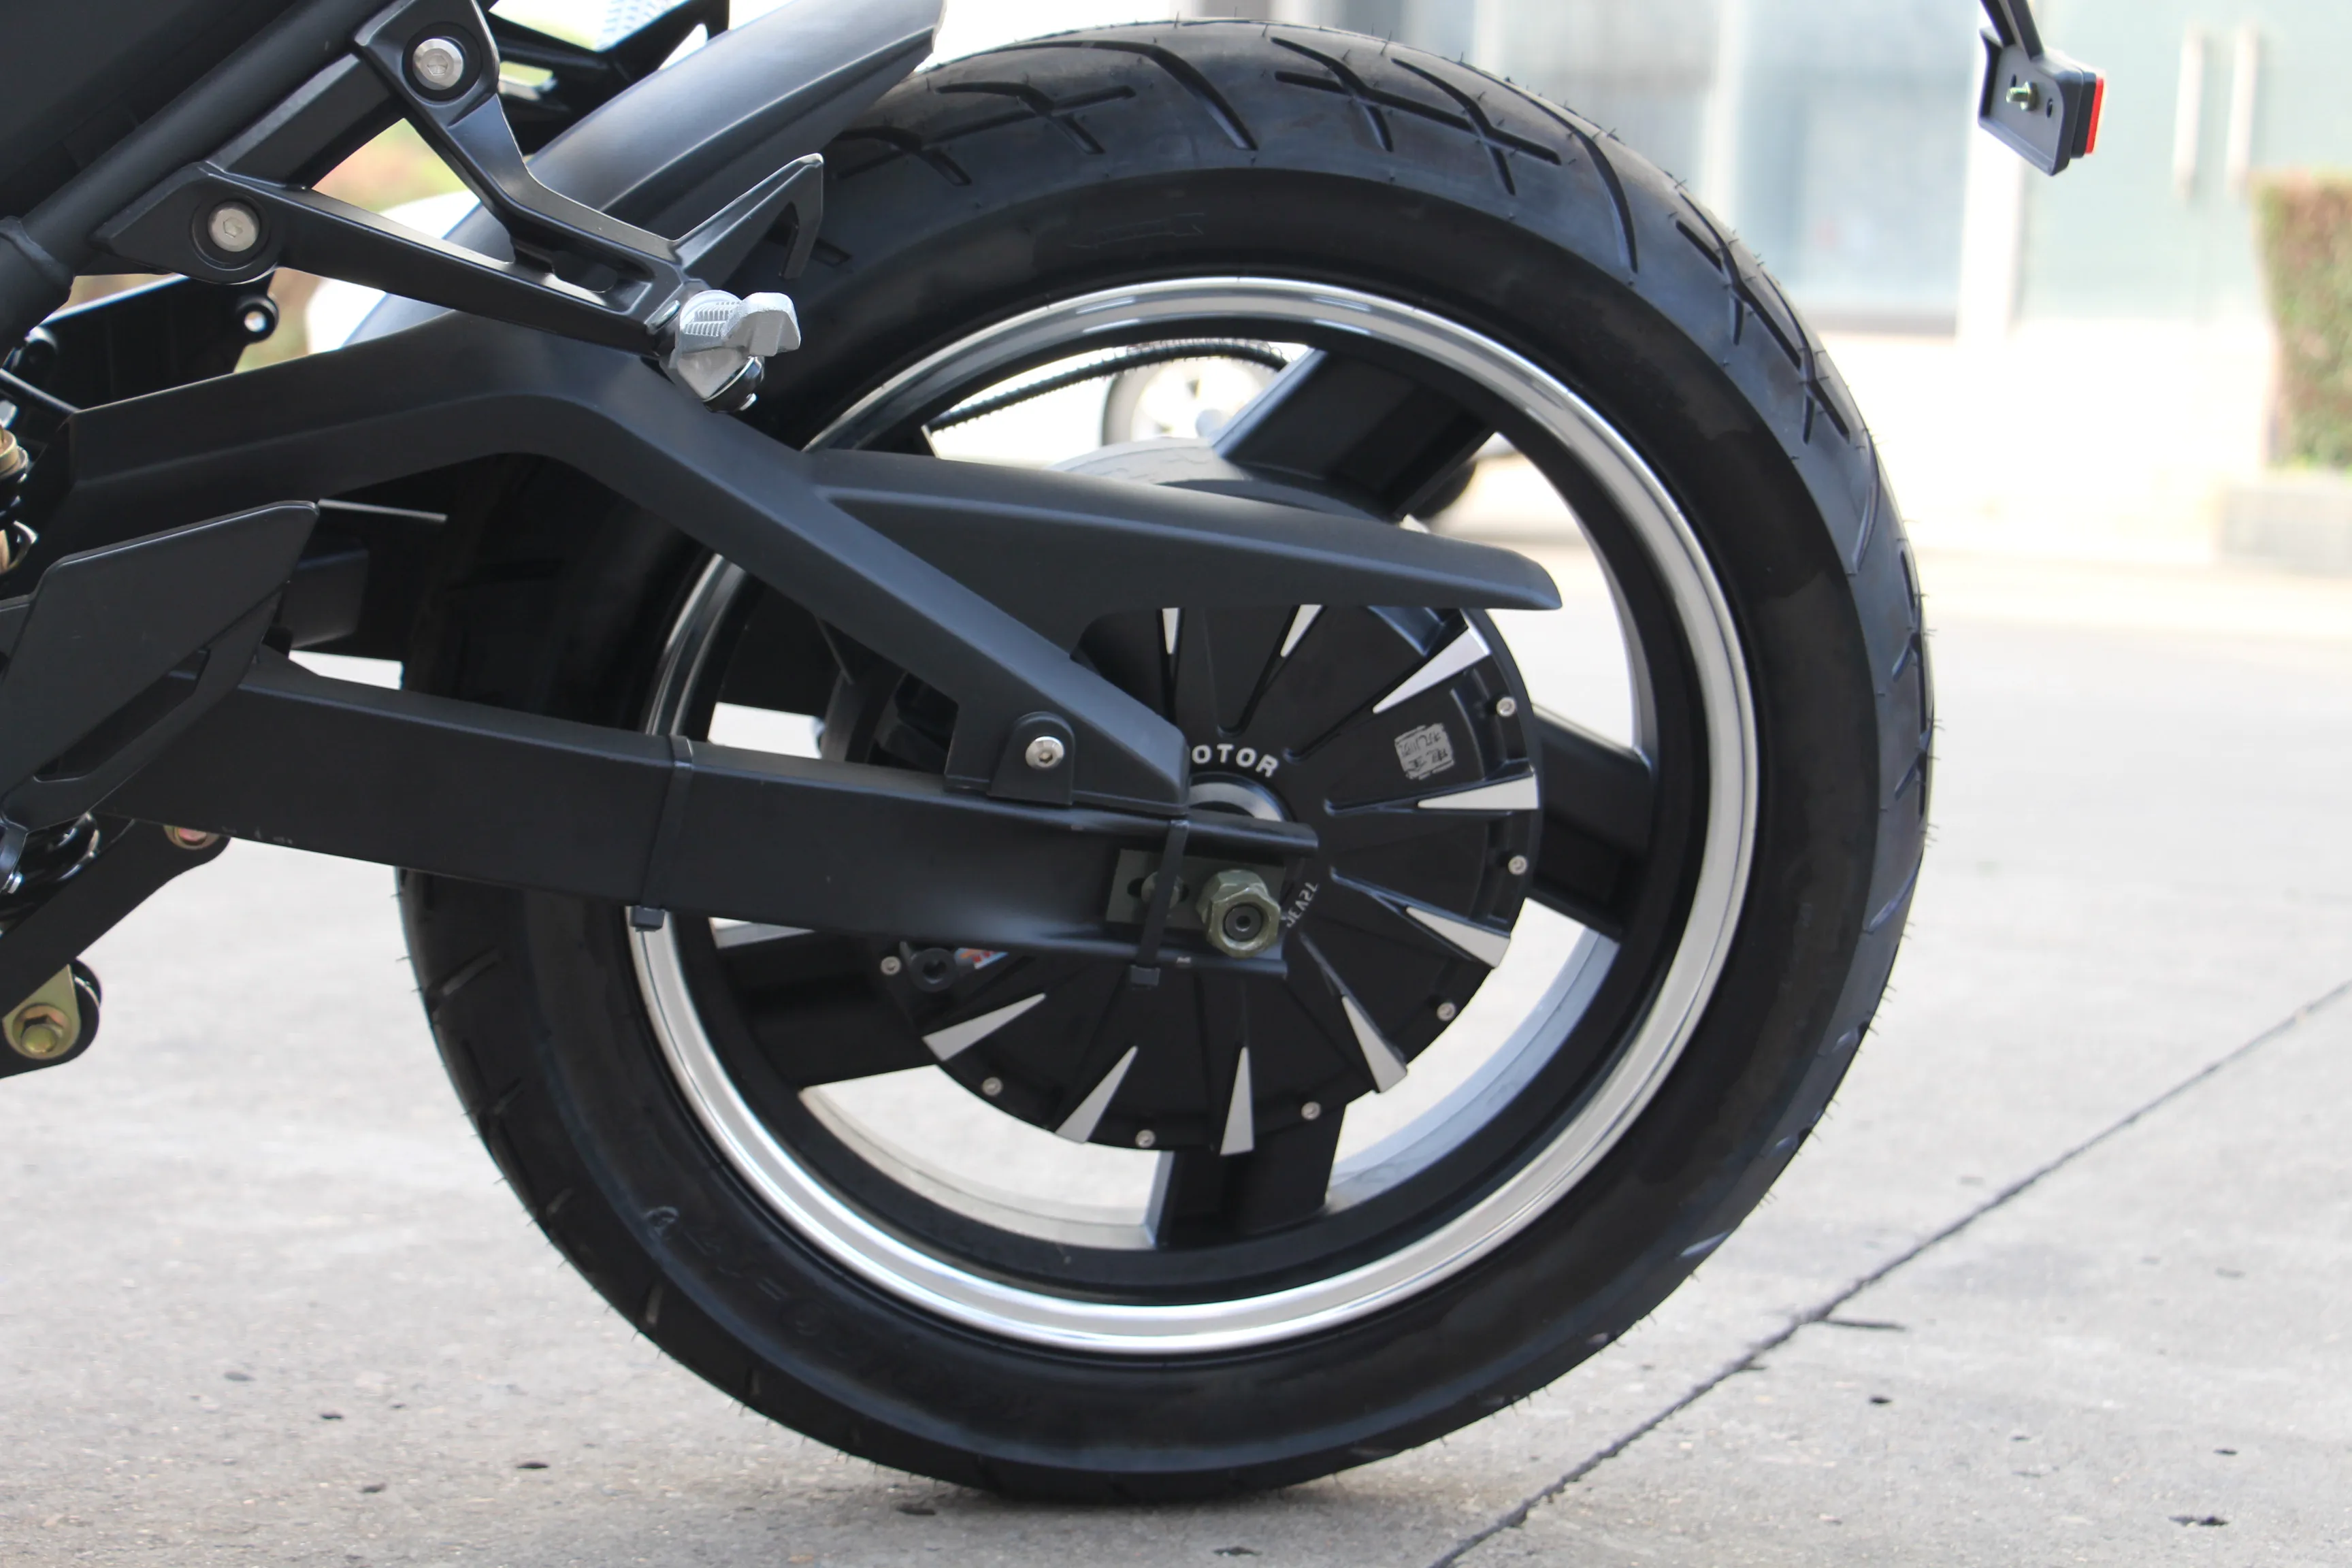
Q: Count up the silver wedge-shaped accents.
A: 9